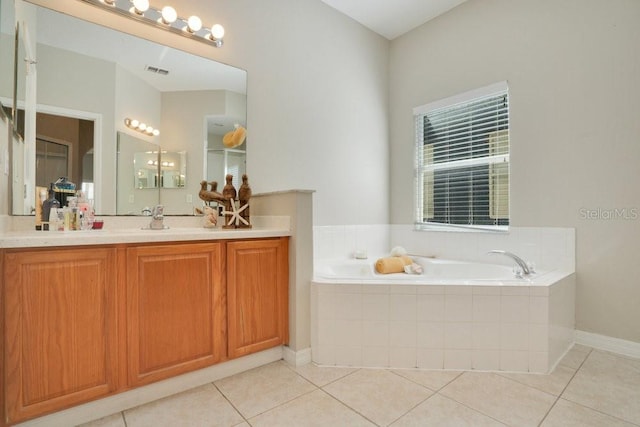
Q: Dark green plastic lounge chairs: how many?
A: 0